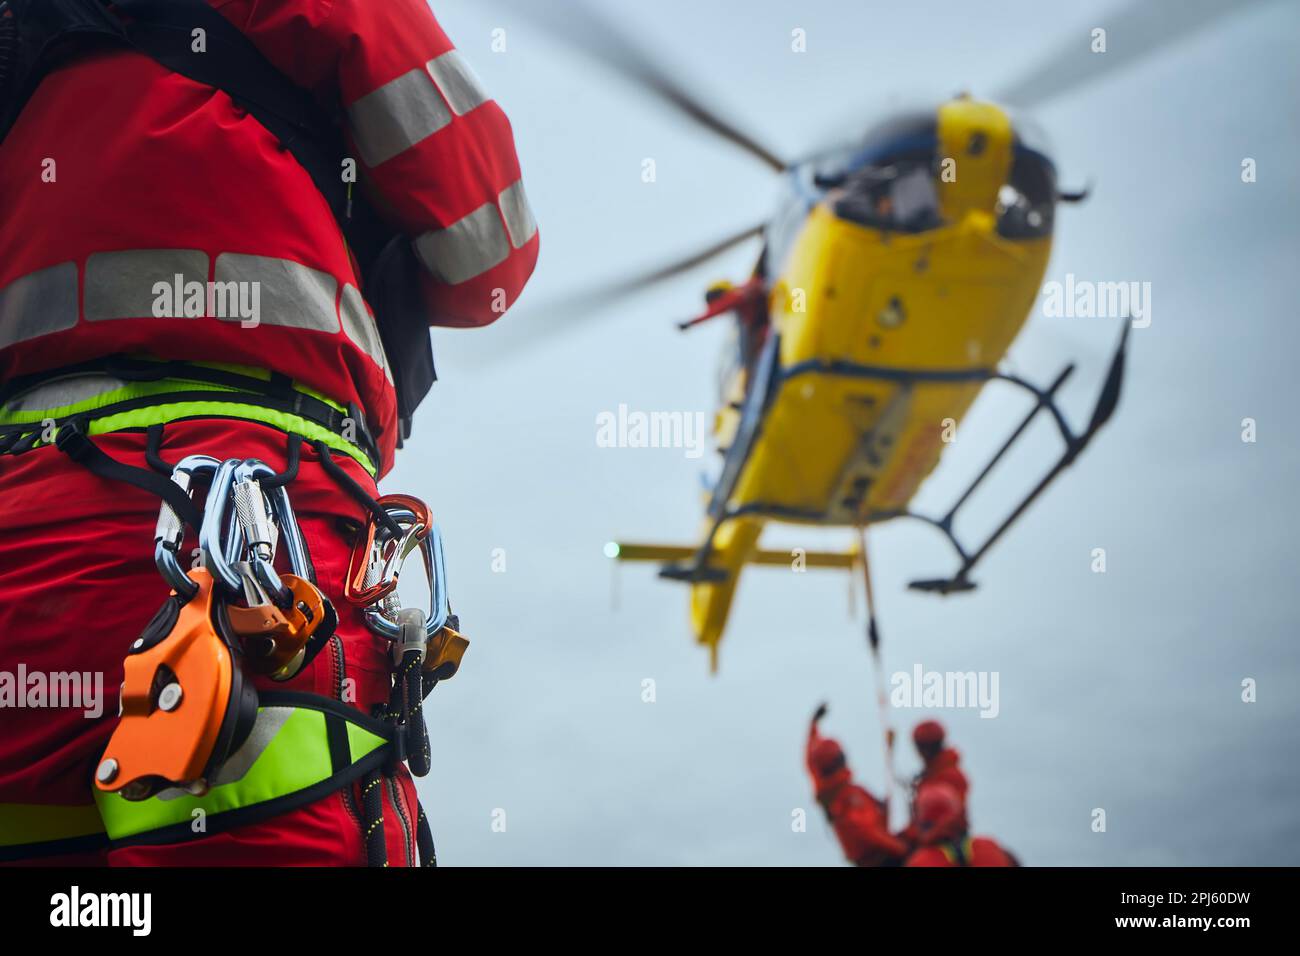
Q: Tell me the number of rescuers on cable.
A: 3